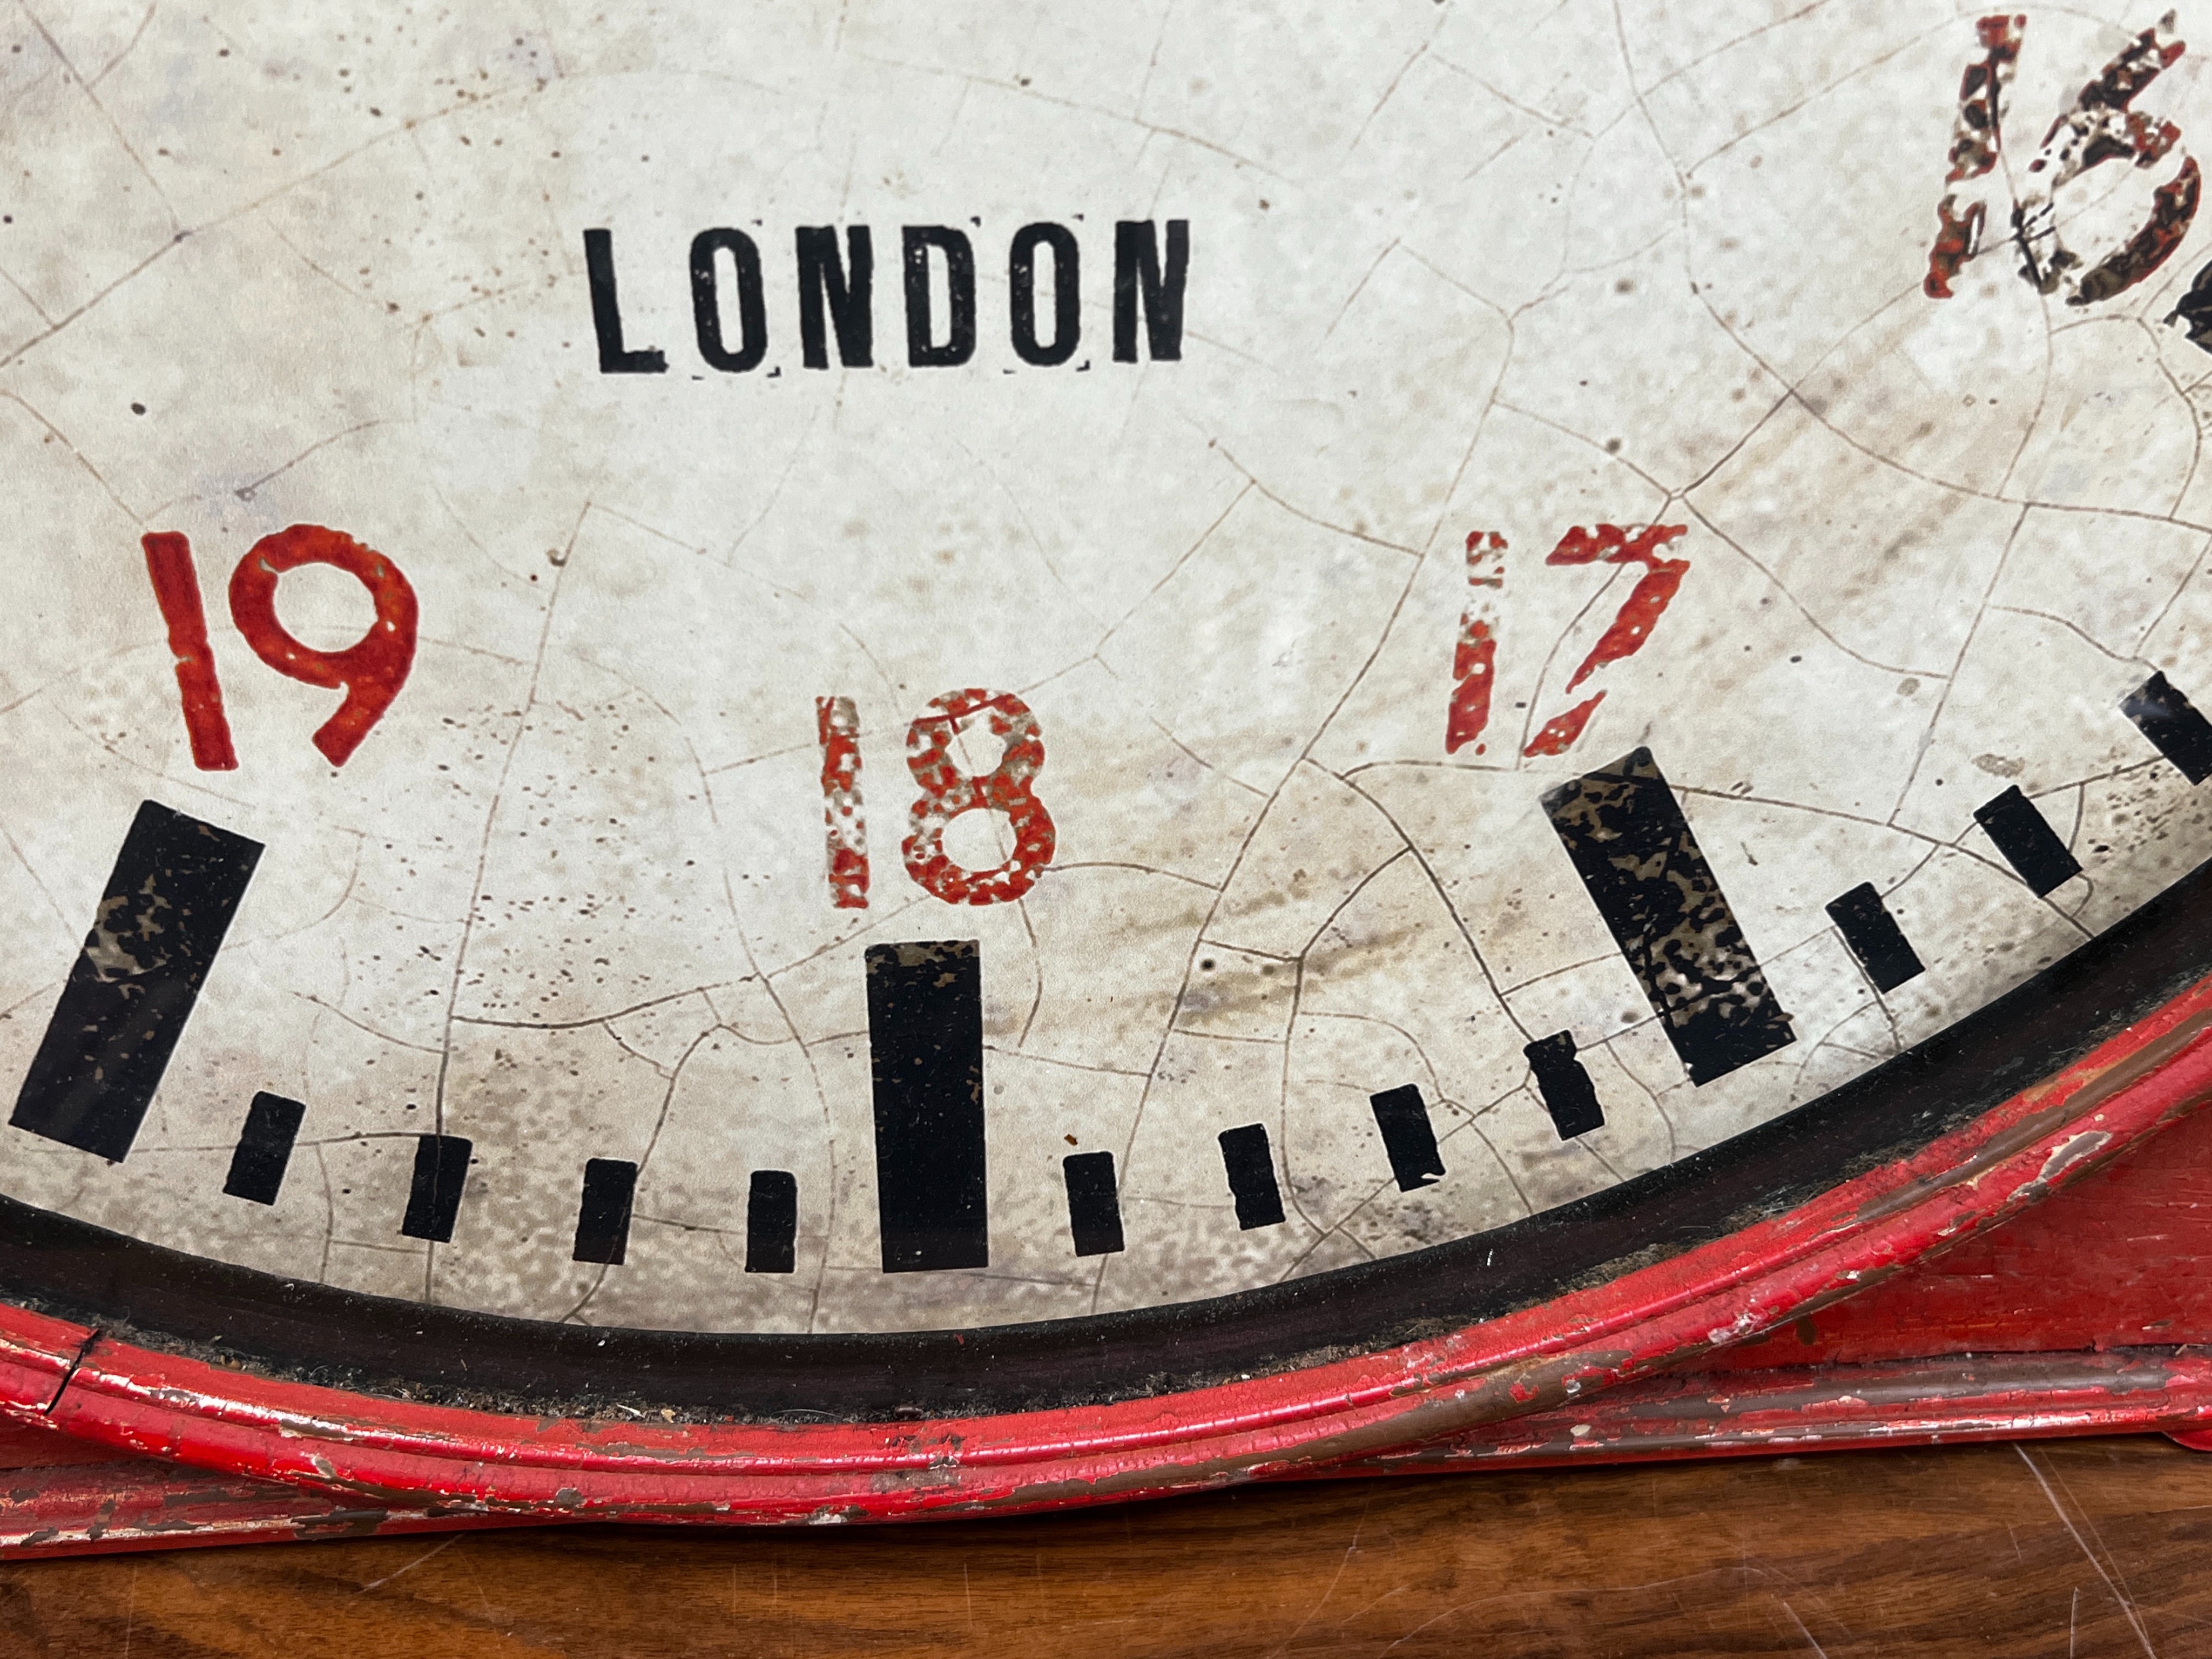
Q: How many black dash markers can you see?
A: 15